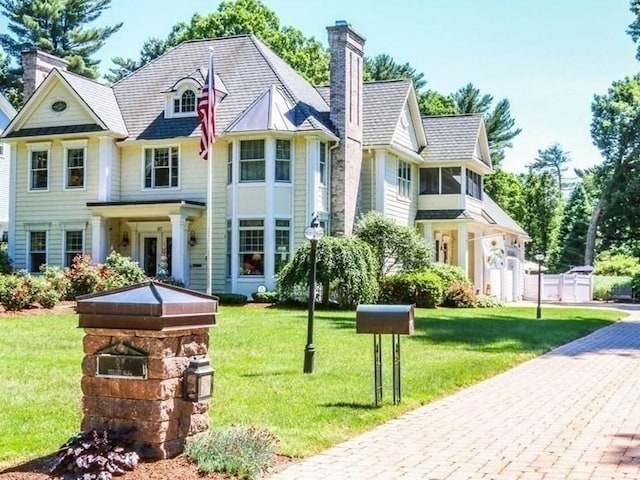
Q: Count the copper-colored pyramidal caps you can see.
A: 1